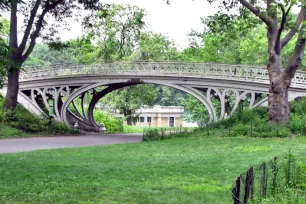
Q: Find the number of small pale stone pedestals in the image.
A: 2